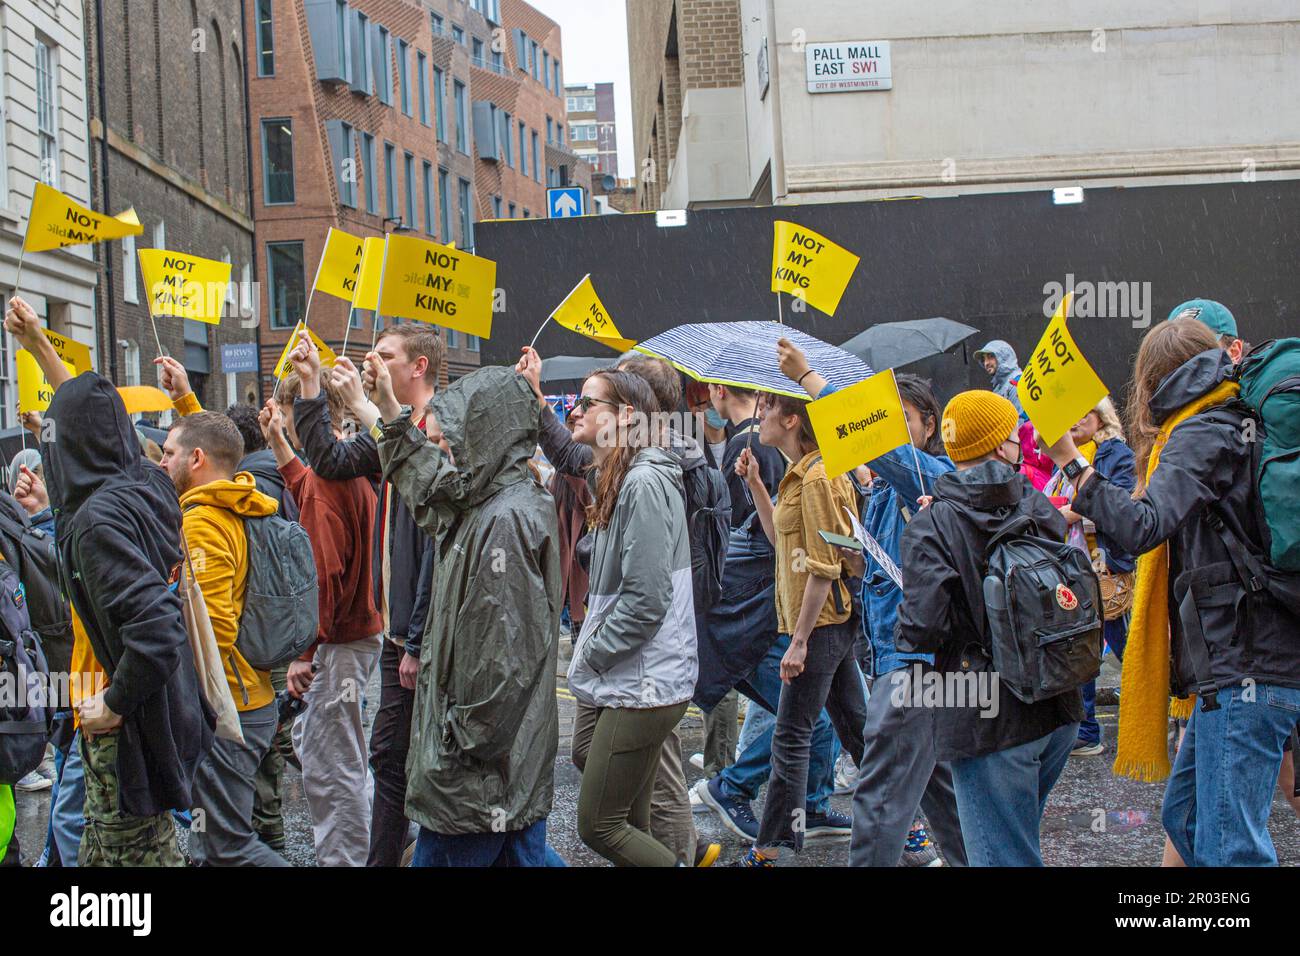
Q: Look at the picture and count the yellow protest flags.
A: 12